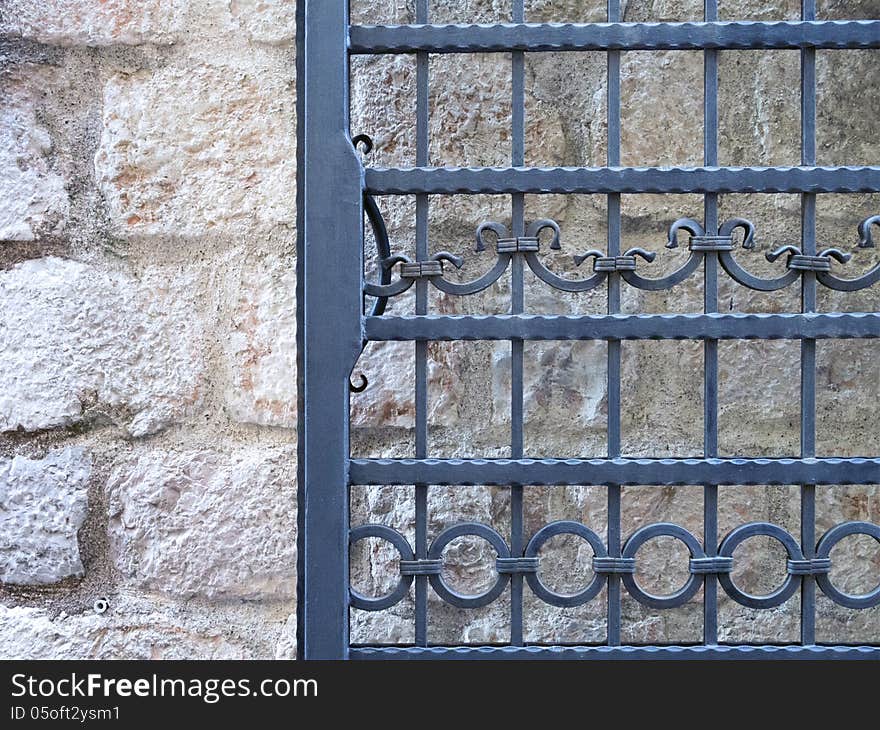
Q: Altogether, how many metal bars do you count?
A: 11